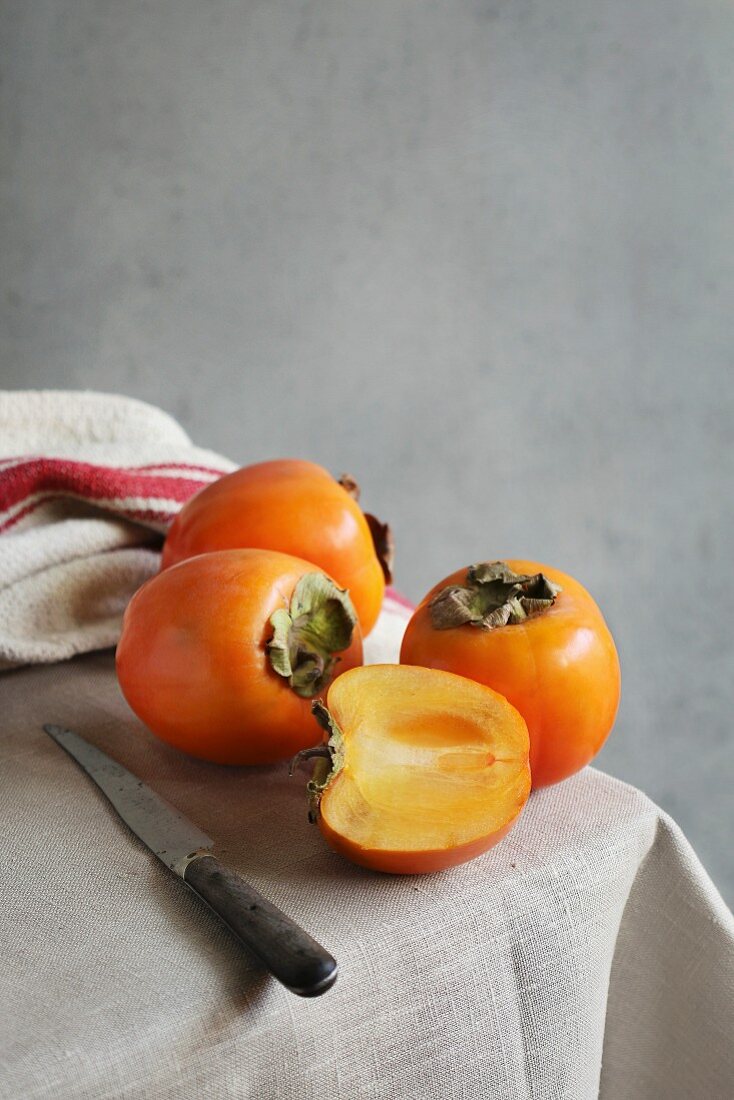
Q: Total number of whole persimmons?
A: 3